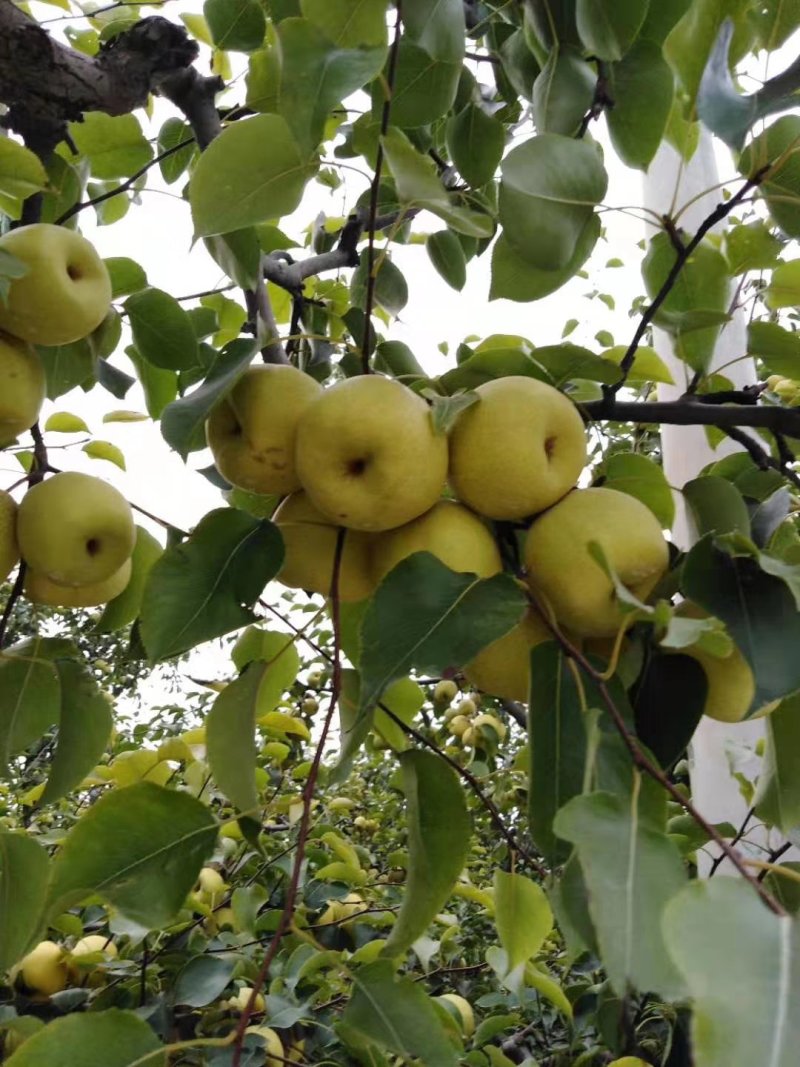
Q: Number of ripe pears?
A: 13